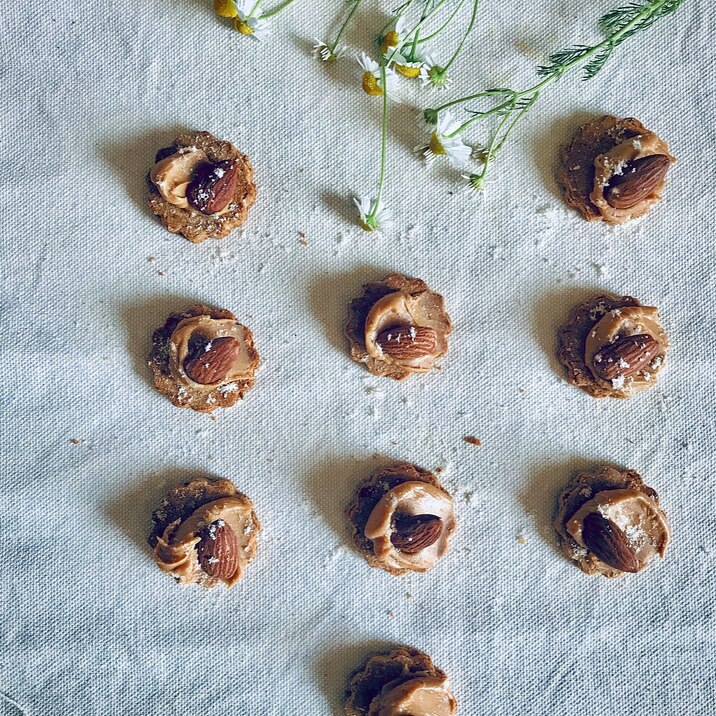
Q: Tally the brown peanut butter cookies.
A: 9